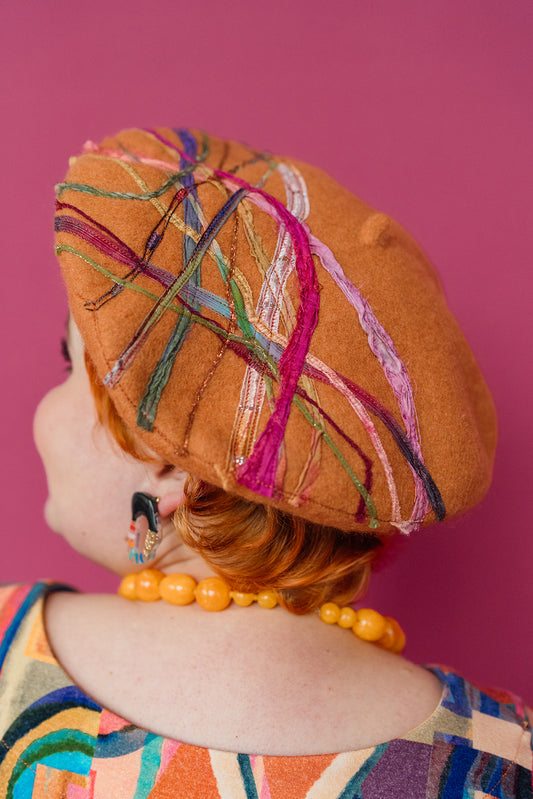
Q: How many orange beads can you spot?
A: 11